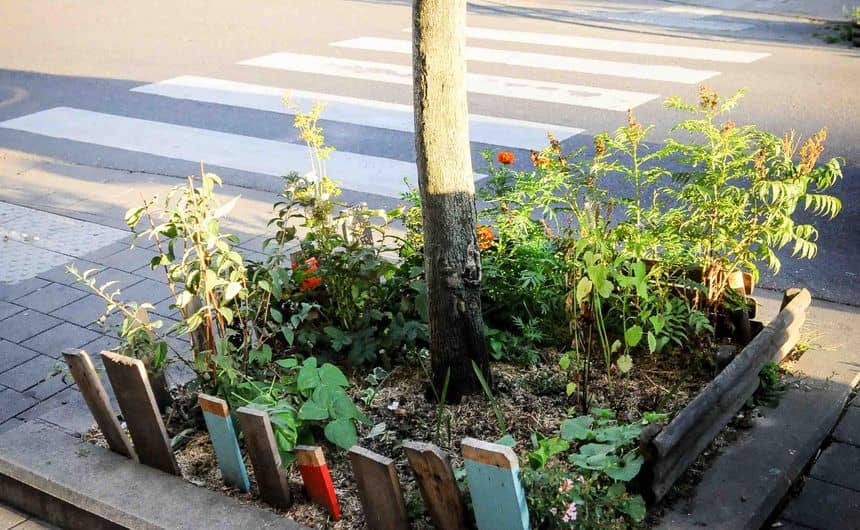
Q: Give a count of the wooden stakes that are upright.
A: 8